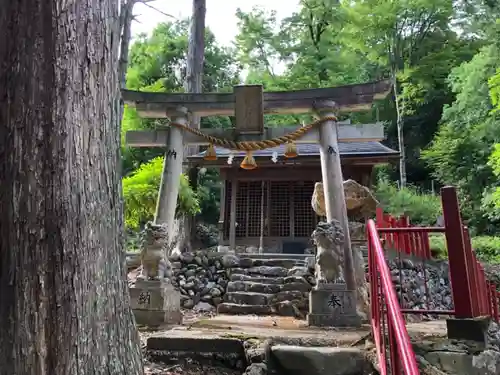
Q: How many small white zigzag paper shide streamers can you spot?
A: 2